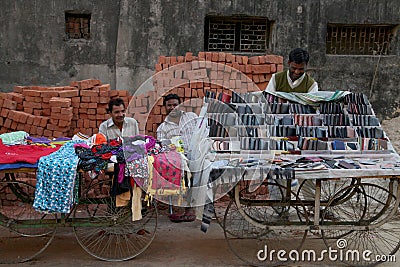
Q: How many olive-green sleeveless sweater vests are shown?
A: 1